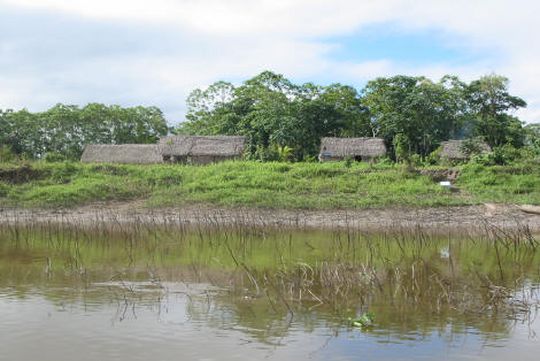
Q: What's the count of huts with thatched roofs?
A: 4